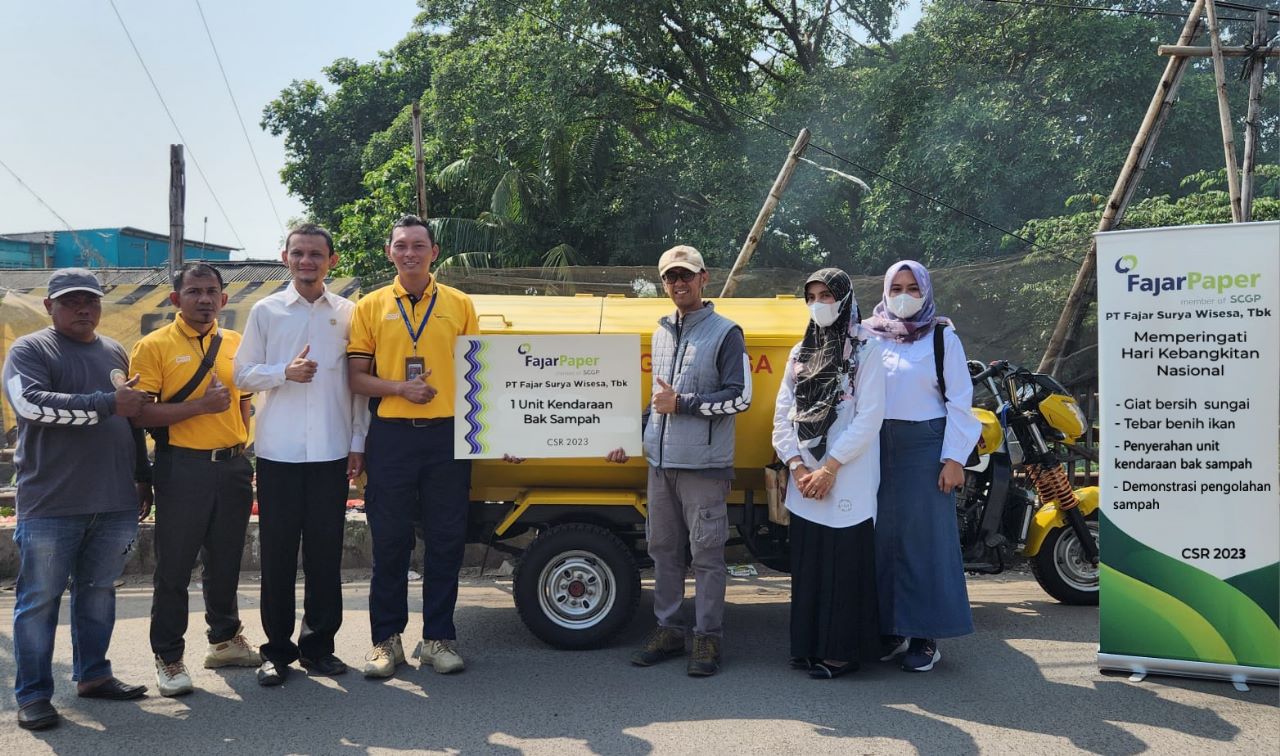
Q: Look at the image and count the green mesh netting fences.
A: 1